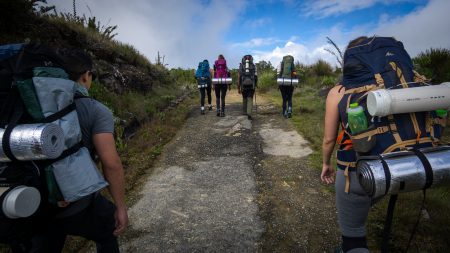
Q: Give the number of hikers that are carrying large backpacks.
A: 6